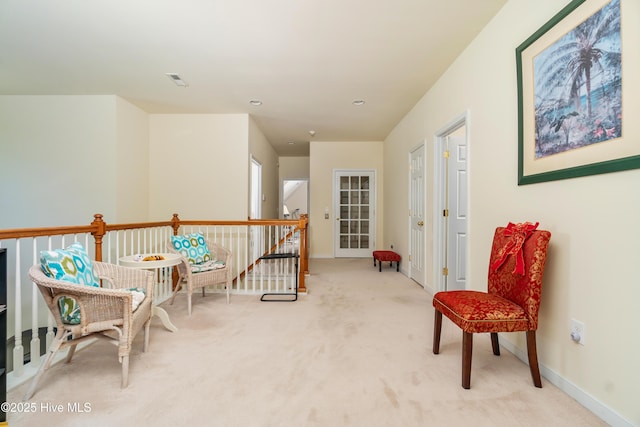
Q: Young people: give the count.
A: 0